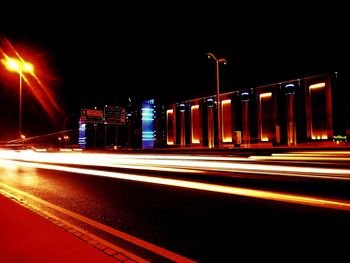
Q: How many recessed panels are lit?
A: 5